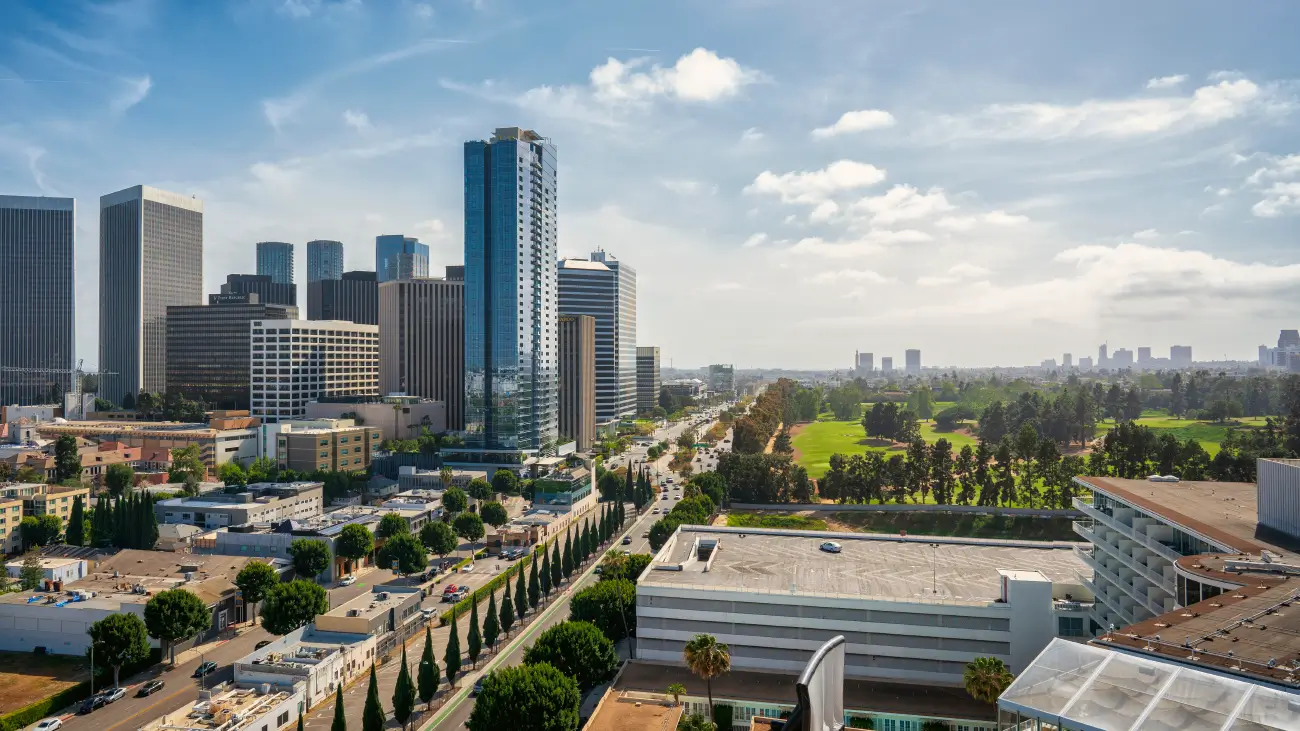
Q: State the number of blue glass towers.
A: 4